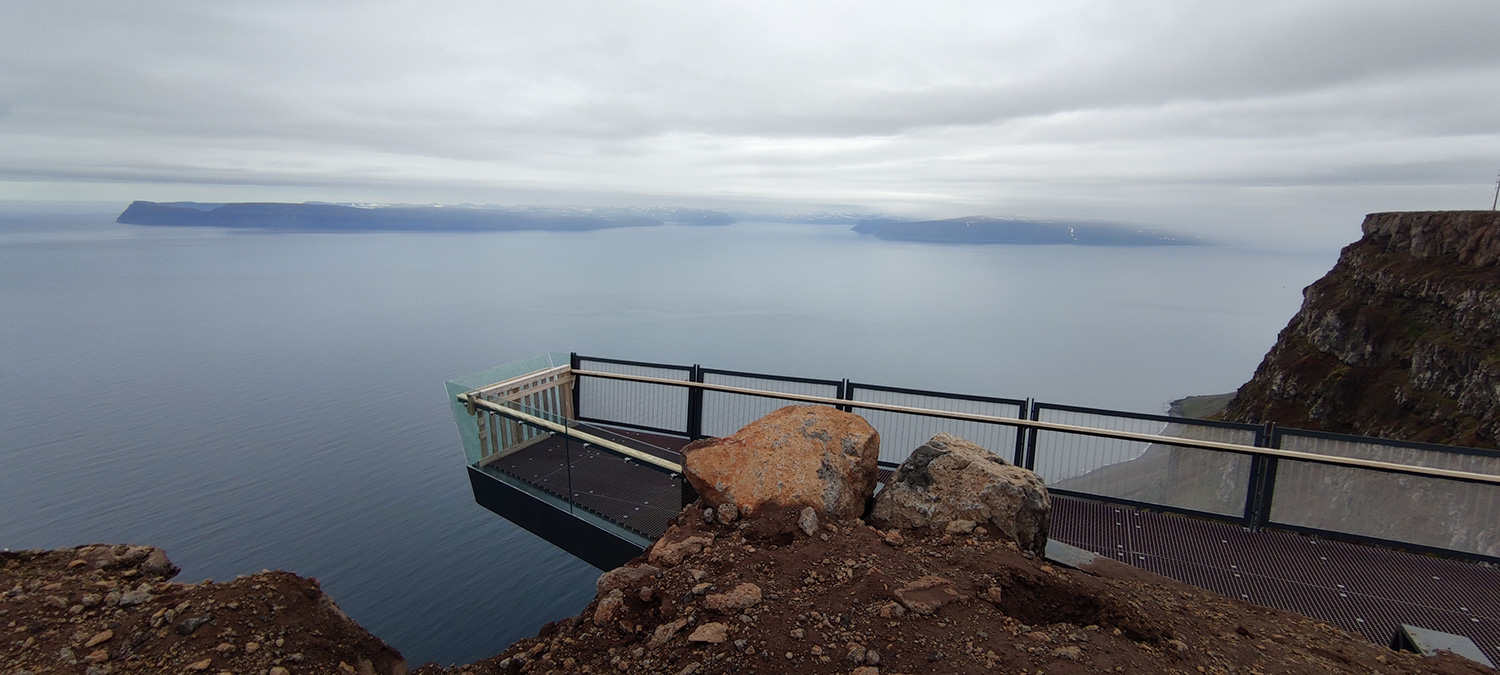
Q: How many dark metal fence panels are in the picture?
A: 5